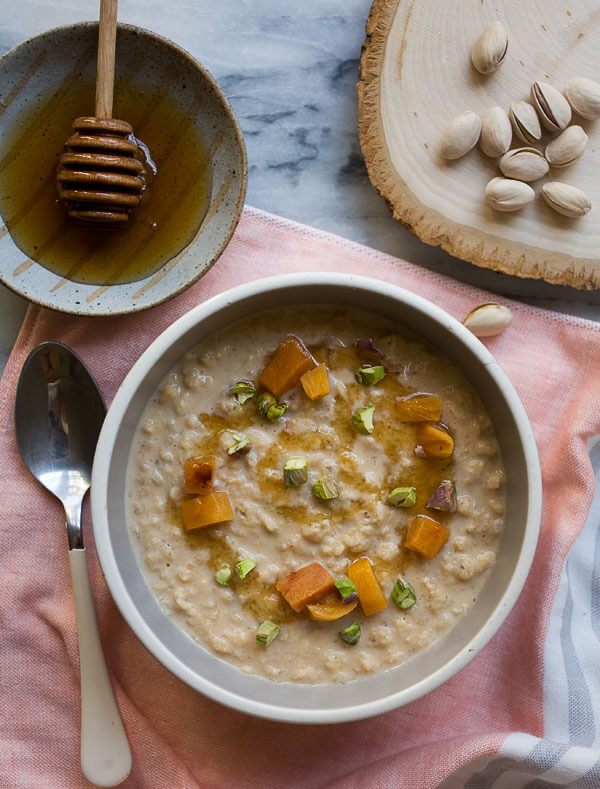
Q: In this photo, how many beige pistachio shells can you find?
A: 11